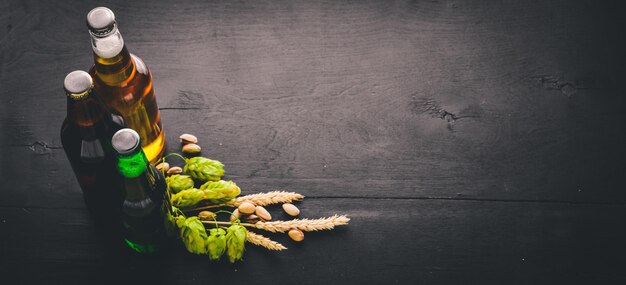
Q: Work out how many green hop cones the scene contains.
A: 7